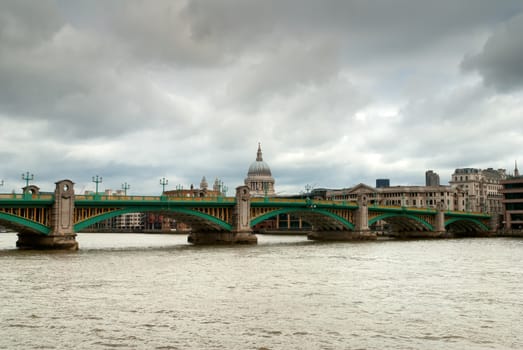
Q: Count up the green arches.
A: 5